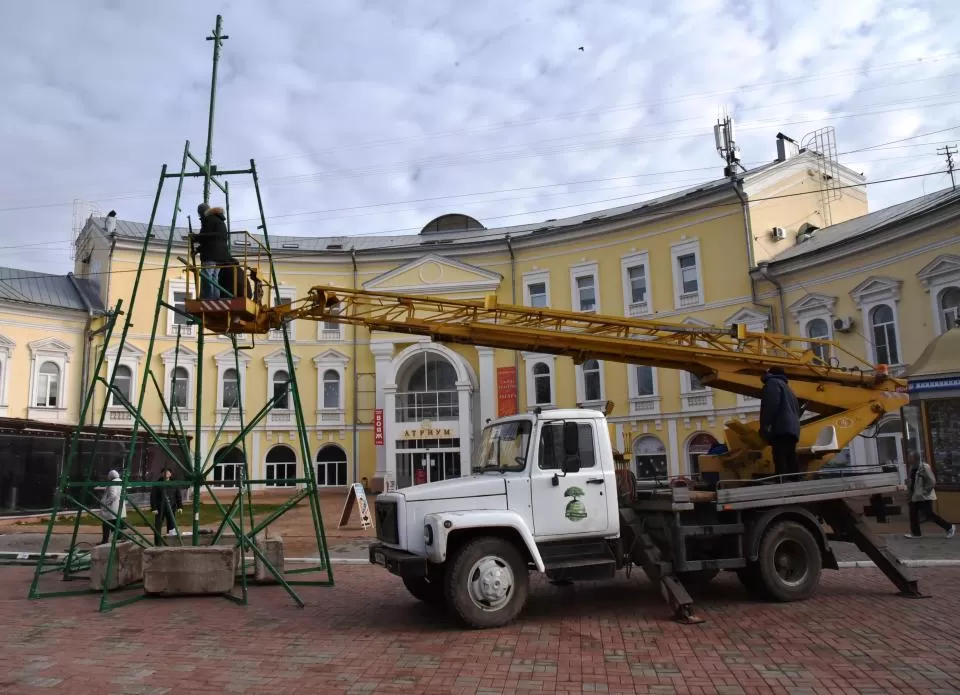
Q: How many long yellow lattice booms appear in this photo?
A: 1